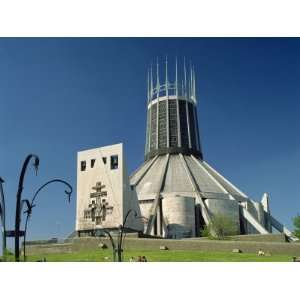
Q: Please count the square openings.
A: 4